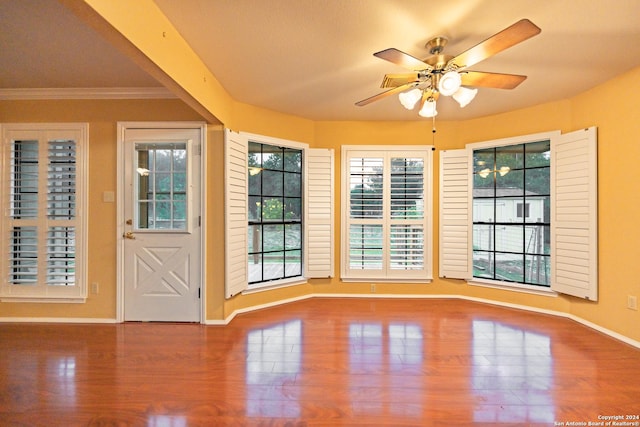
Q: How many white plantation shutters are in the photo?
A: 8